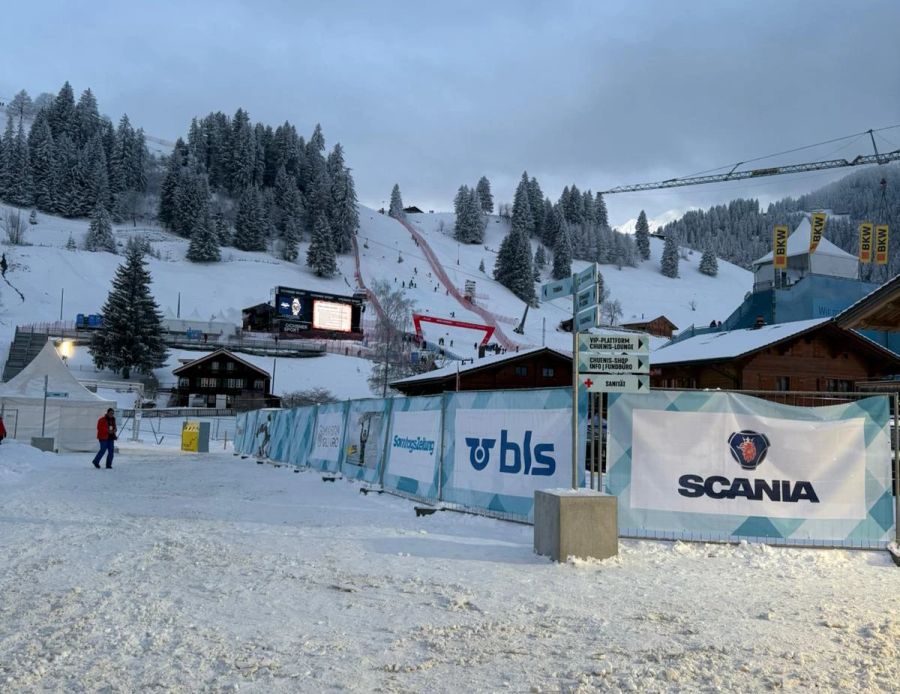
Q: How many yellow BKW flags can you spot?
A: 4